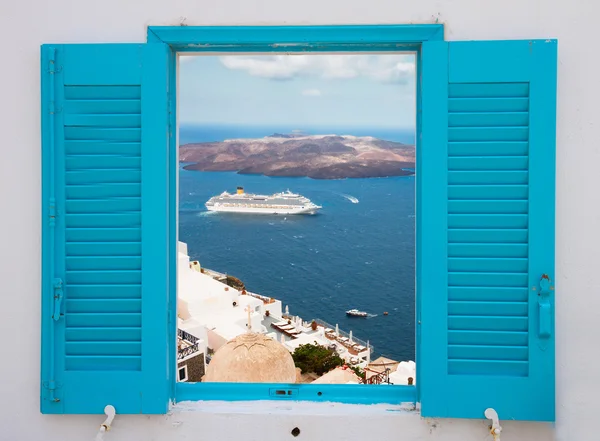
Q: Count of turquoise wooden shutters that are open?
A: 2